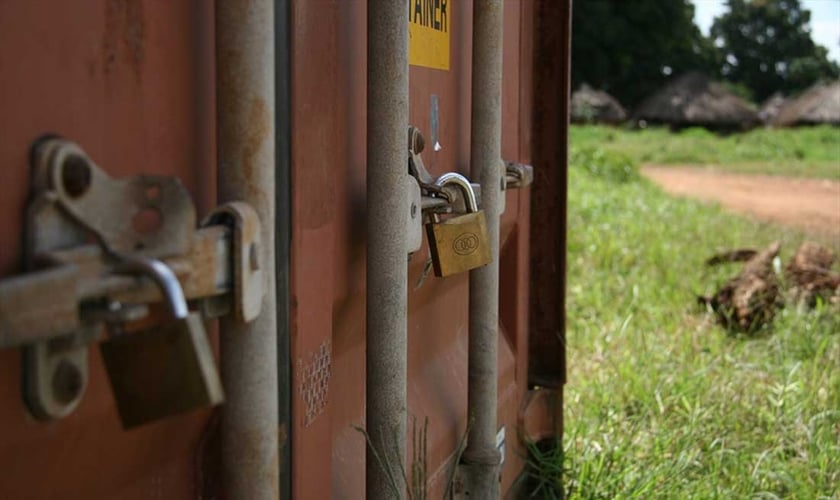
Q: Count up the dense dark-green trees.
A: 2